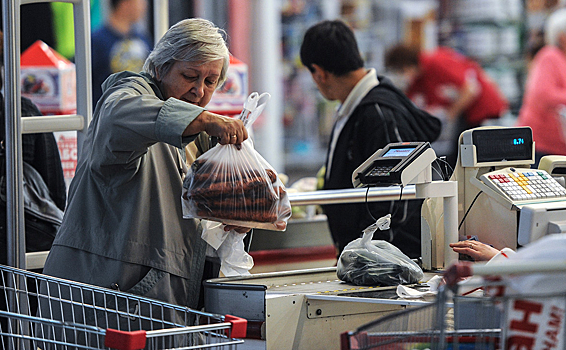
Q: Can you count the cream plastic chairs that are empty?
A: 0